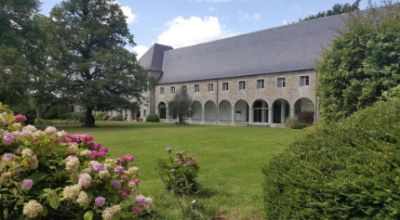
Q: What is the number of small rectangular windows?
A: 10